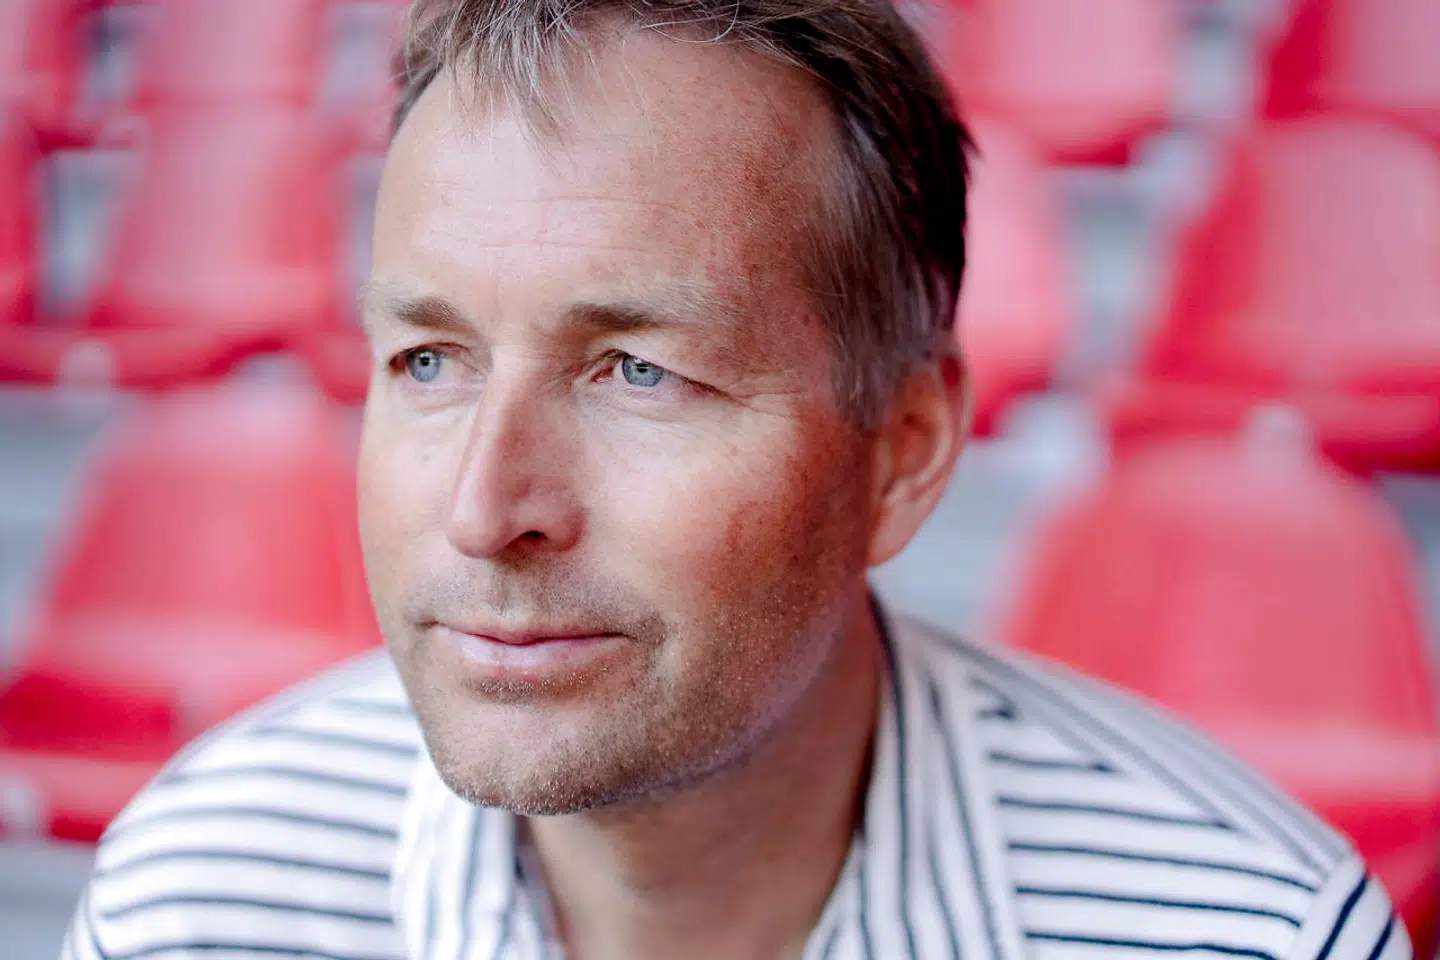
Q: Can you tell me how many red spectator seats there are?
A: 10